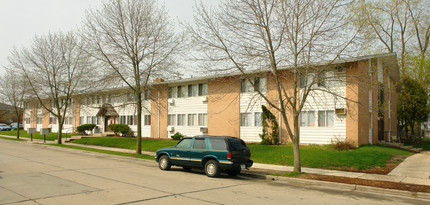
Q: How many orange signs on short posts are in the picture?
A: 0